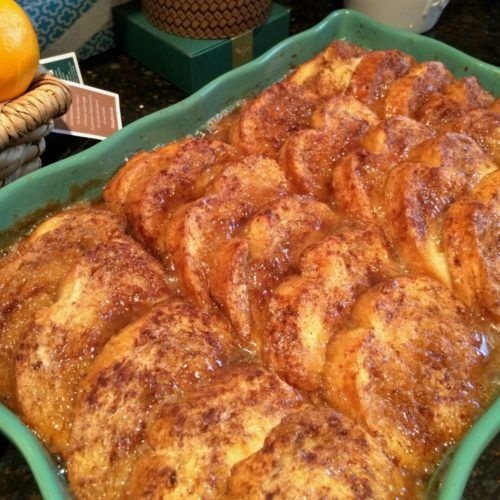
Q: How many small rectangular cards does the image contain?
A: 2